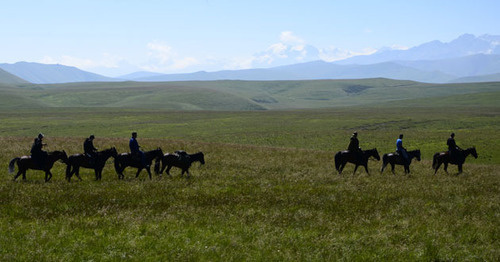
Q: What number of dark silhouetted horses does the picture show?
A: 7